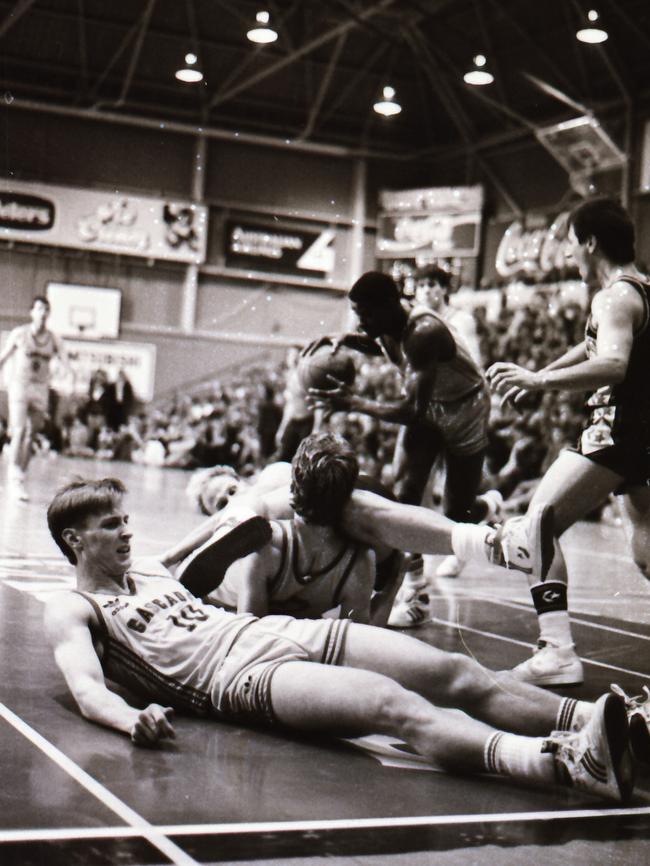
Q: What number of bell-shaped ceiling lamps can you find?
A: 5